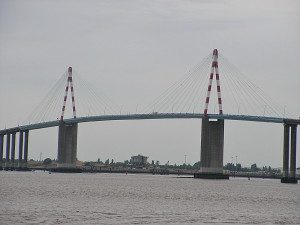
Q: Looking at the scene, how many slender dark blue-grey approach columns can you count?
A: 7